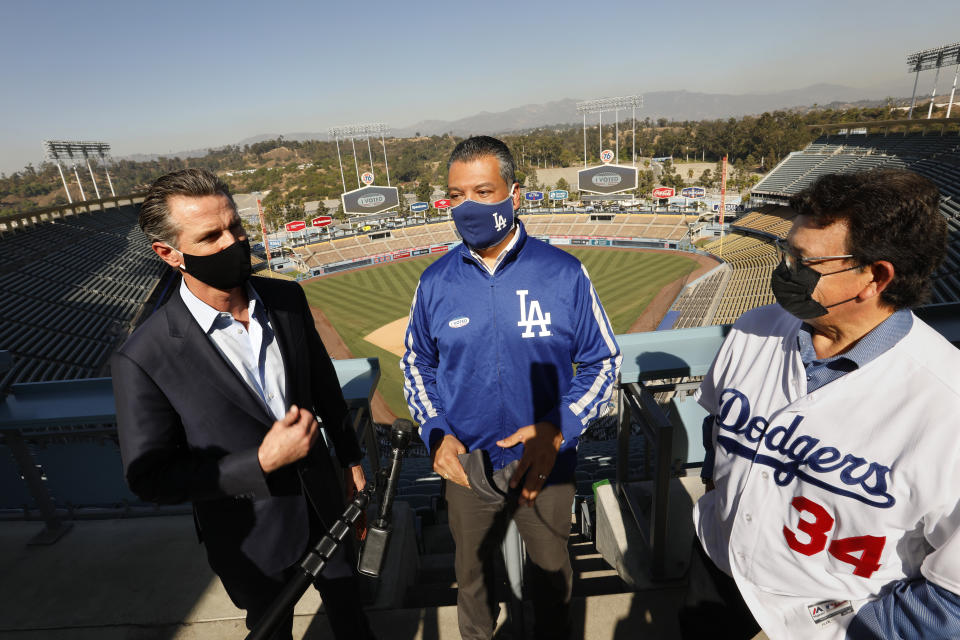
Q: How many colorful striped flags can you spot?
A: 0